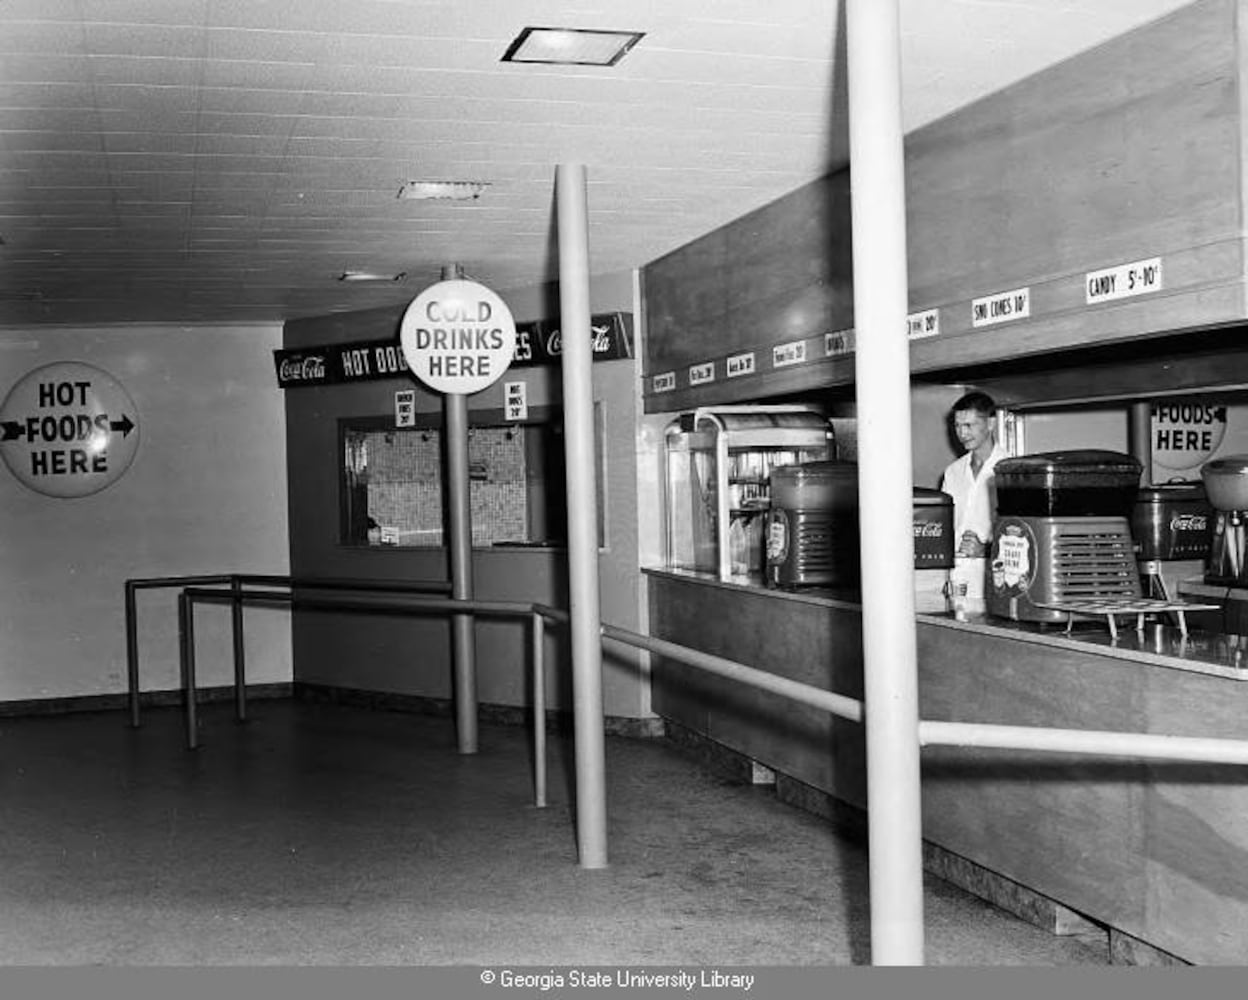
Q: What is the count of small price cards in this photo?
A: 10